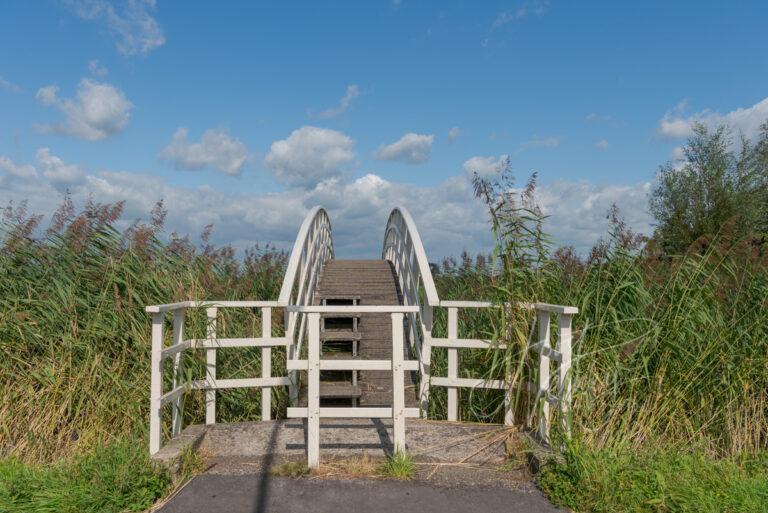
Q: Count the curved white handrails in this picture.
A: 2